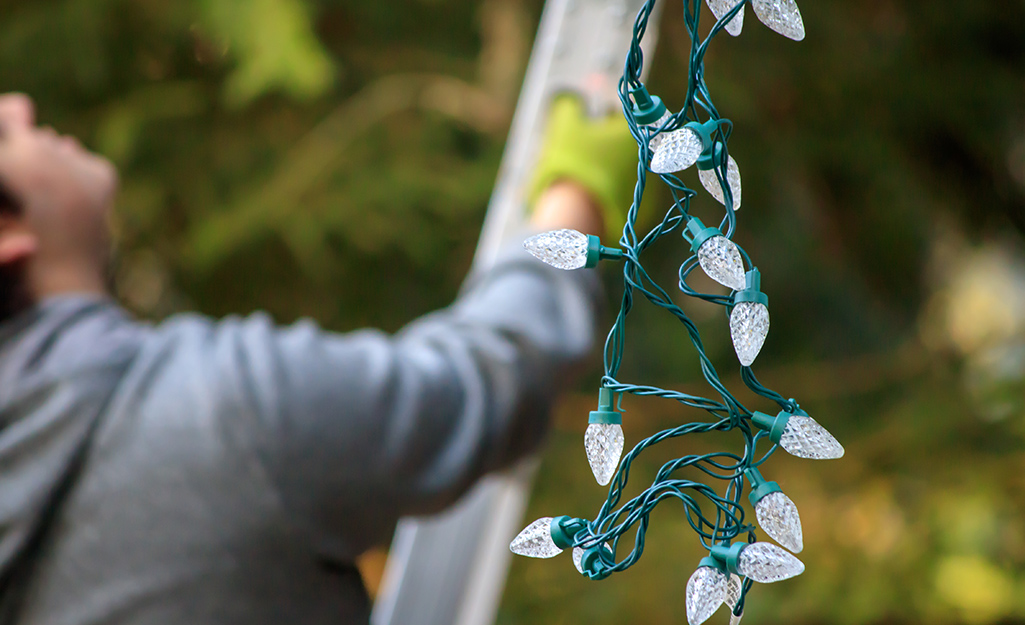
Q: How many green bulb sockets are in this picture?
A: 13